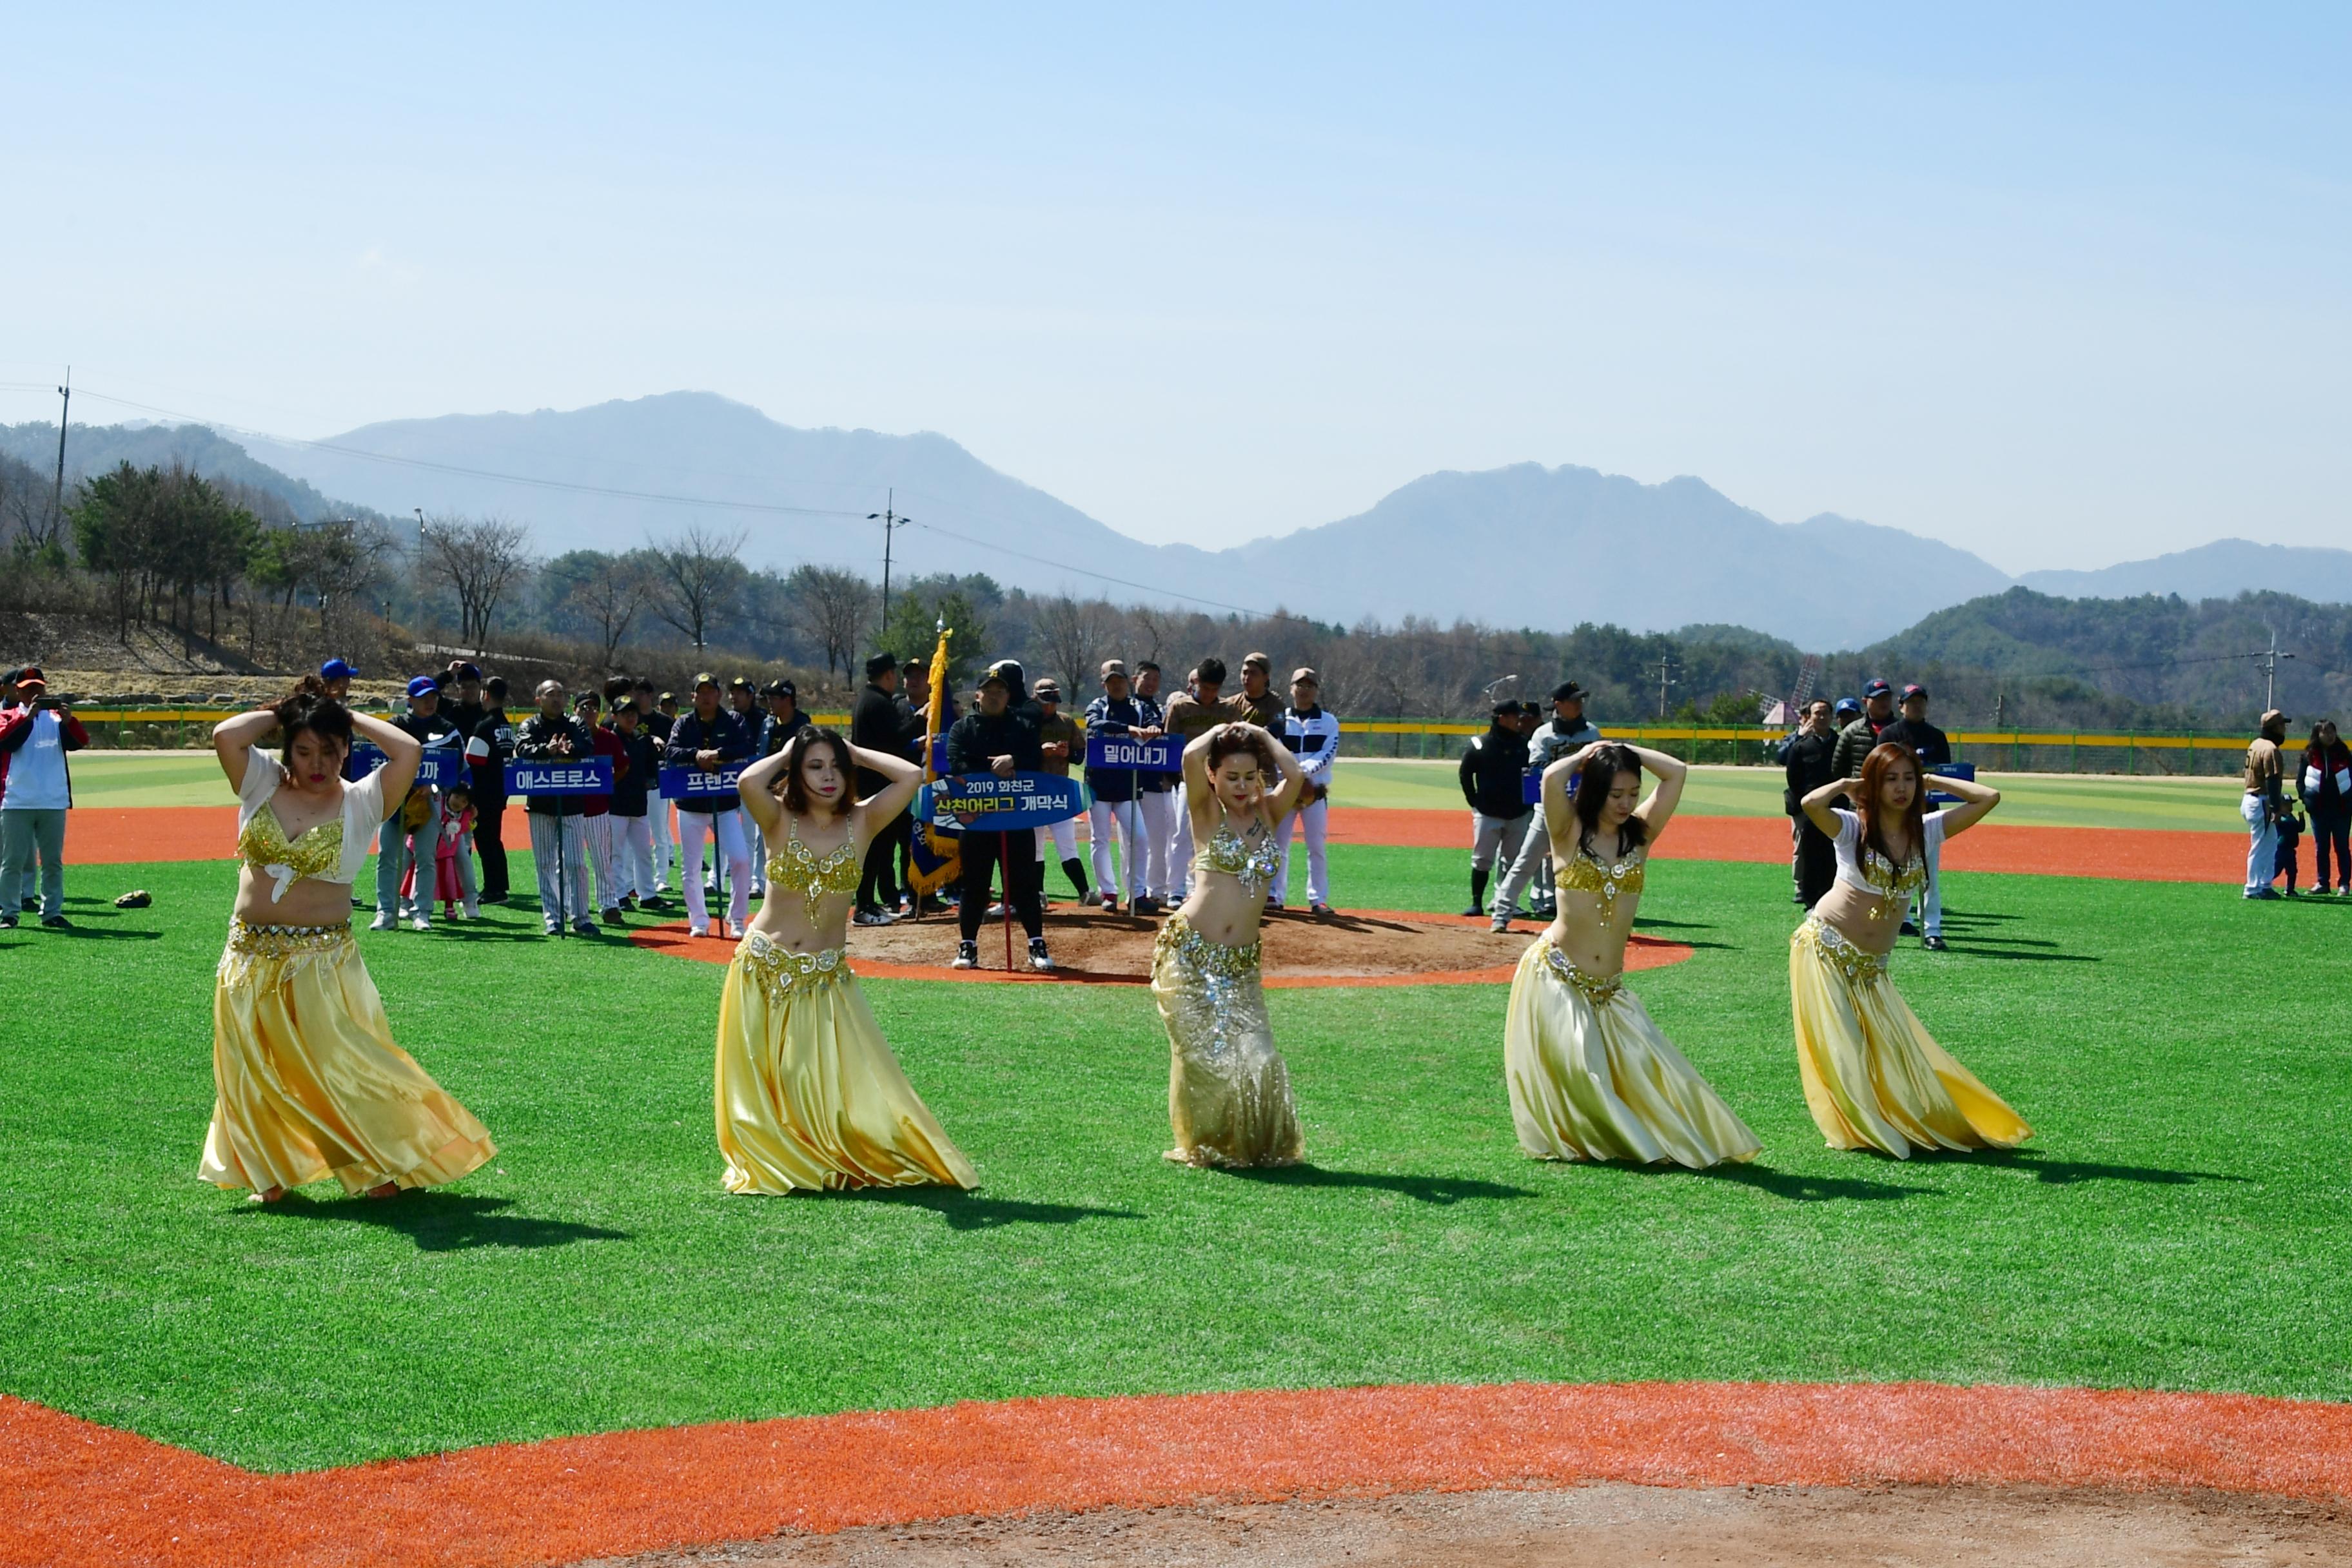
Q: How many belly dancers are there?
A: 5